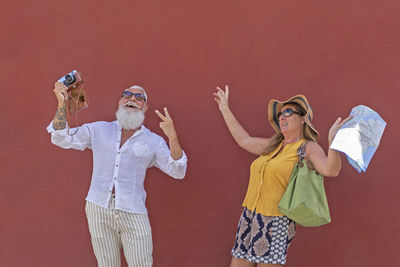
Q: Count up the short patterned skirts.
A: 1